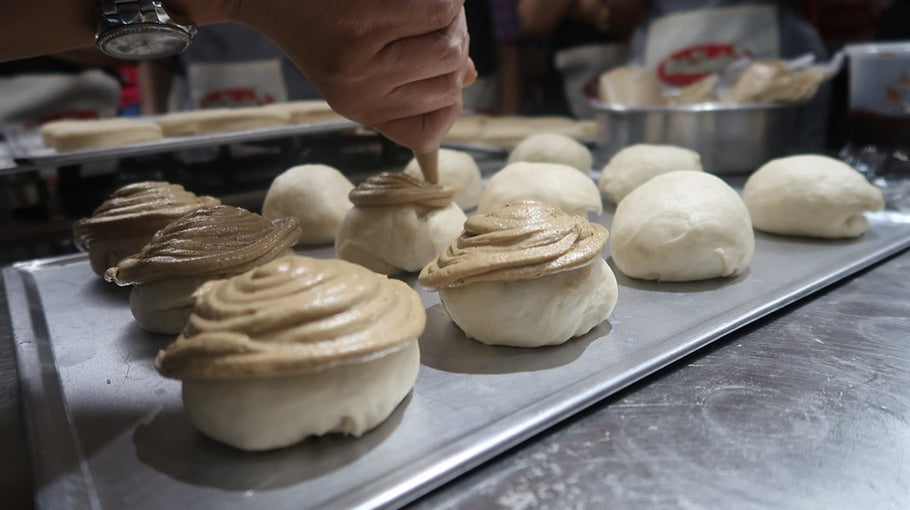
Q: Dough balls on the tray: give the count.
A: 12